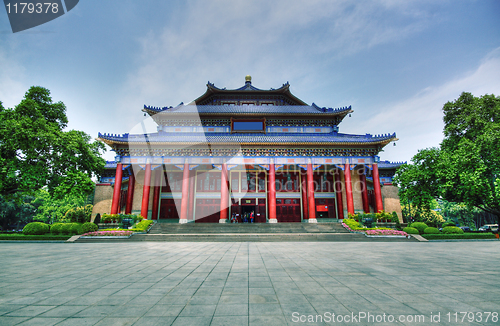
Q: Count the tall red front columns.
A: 8